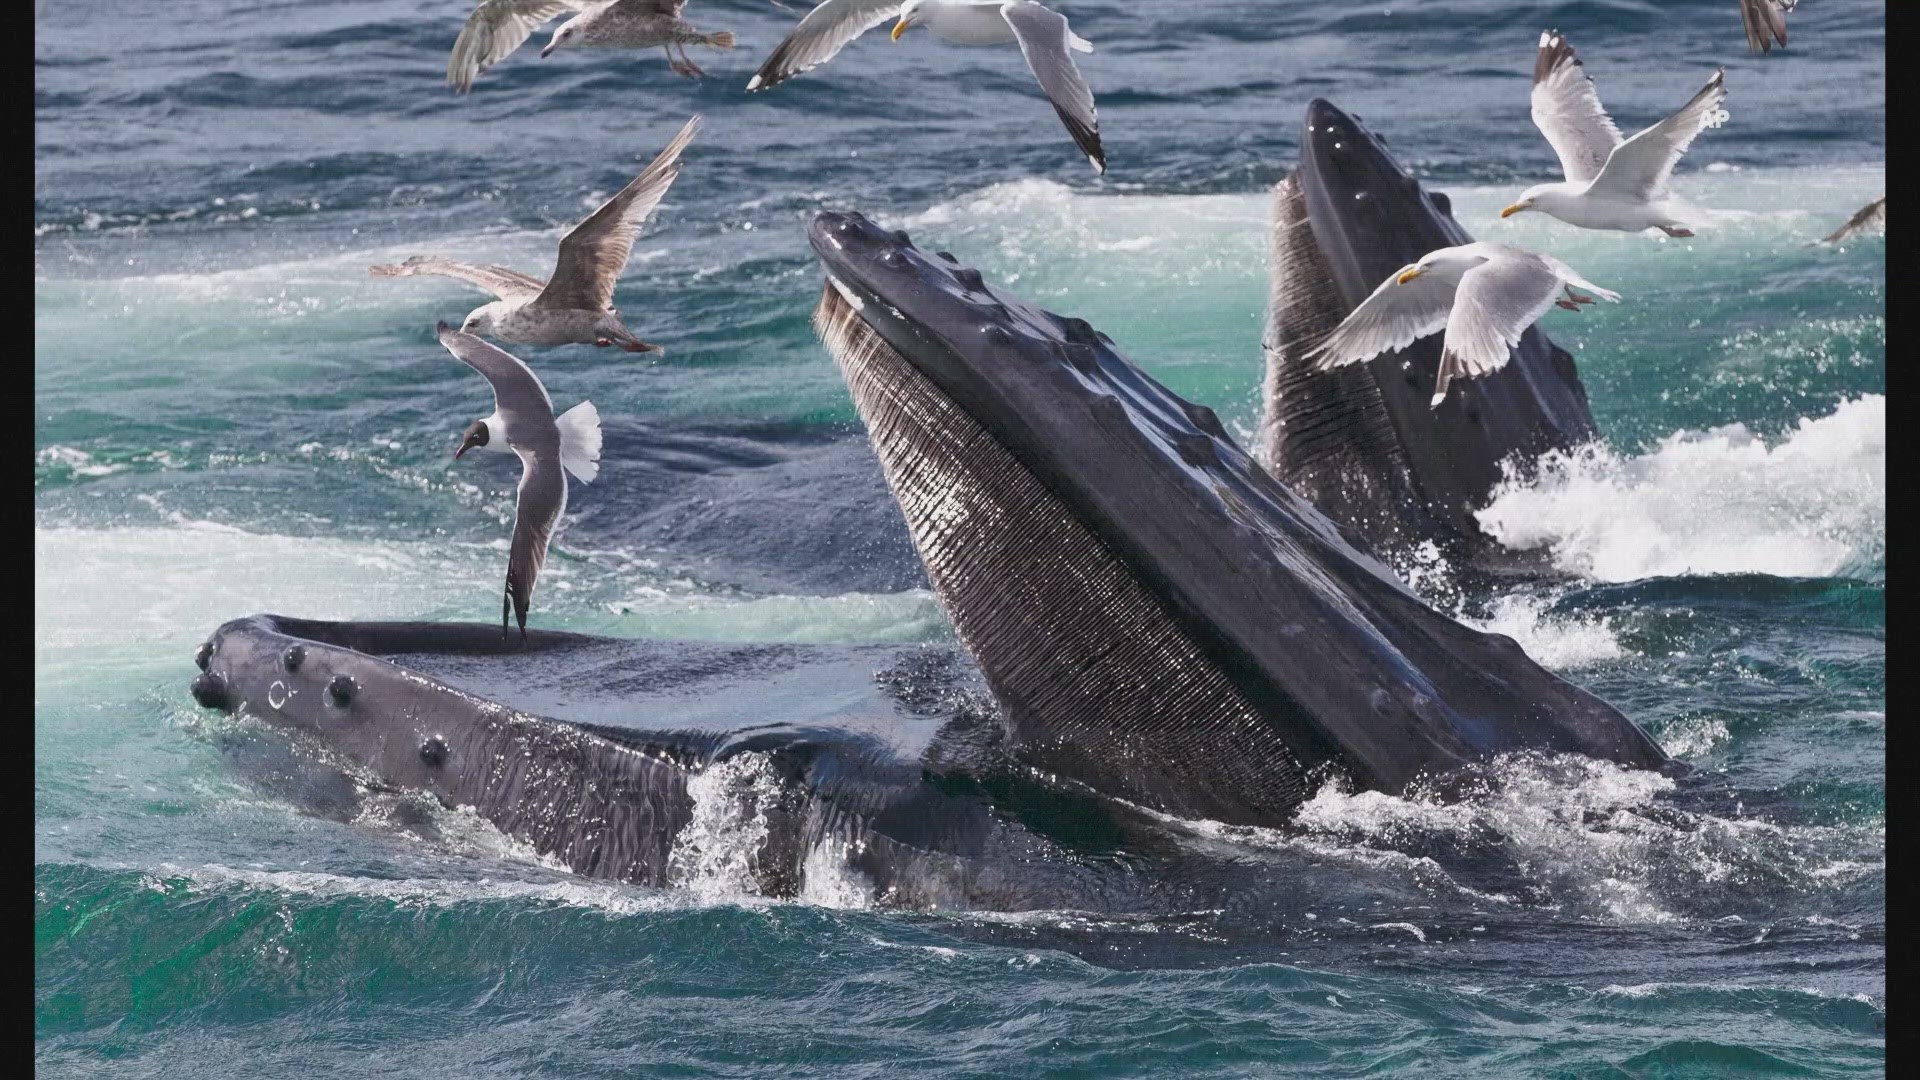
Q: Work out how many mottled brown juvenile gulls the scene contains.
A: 2